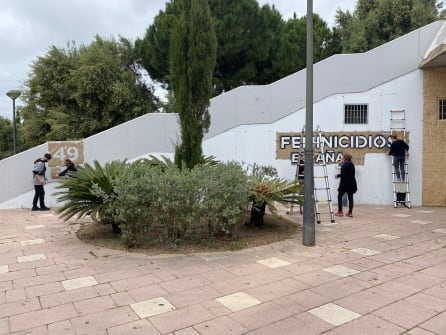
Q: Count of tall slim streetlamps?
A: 2